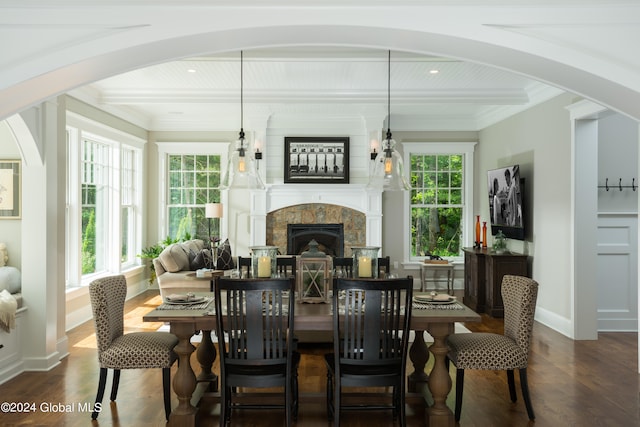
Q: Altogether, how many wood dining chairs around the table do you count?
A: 4